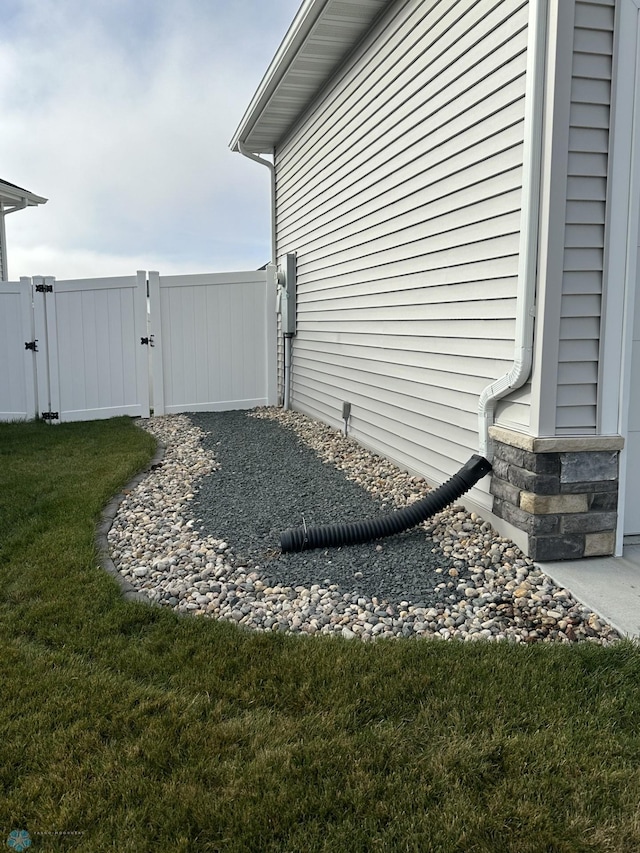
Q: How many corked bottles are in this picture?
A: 0